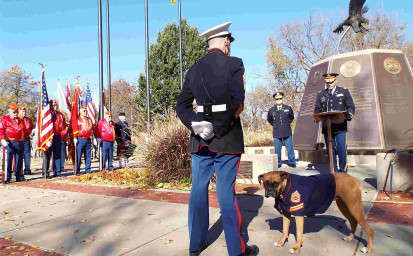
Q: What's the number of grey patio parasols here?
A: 0